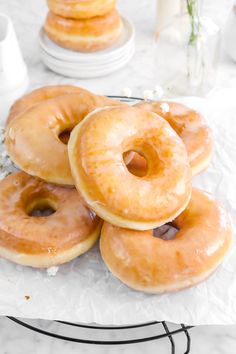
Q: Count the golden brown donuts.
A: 8